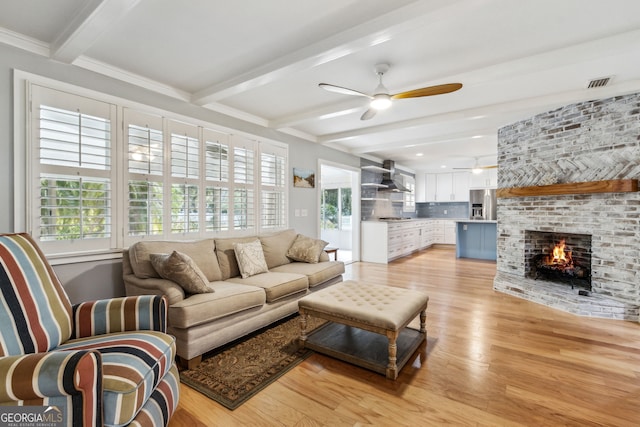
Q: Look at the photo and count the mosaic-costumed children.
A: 0